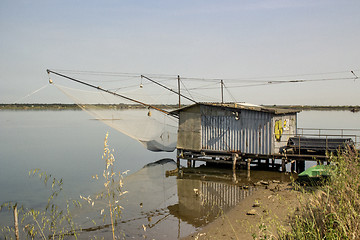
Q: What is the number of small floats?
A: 3